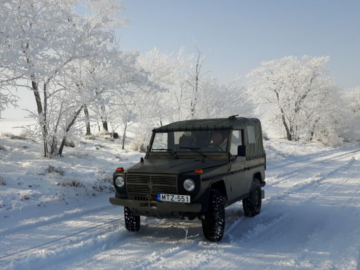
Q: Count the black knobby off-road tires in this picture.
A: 3